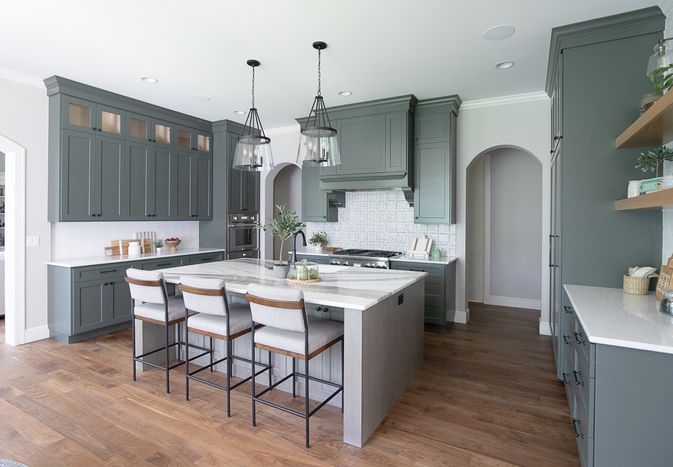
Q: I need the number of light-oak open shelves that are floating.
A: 2